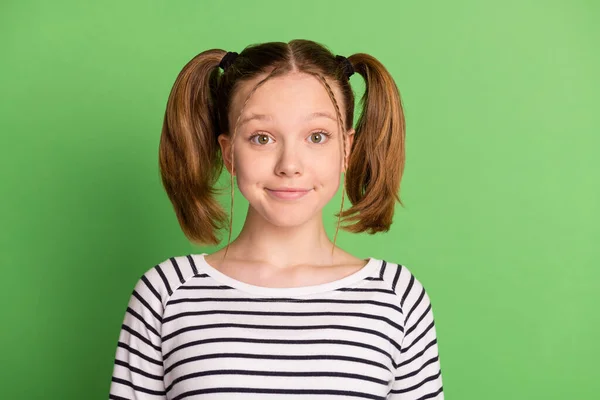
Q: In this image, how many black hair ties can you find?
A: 2